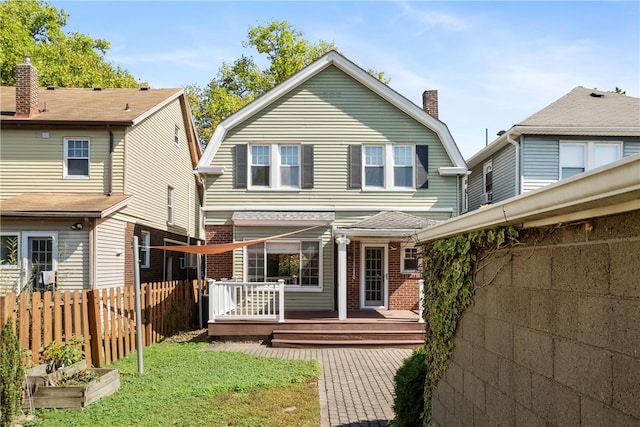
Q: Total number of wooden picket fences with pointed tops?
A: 1